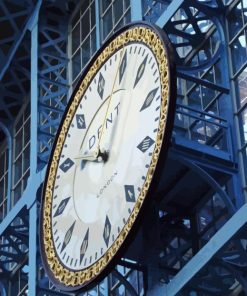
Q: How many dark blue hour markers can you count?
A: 12